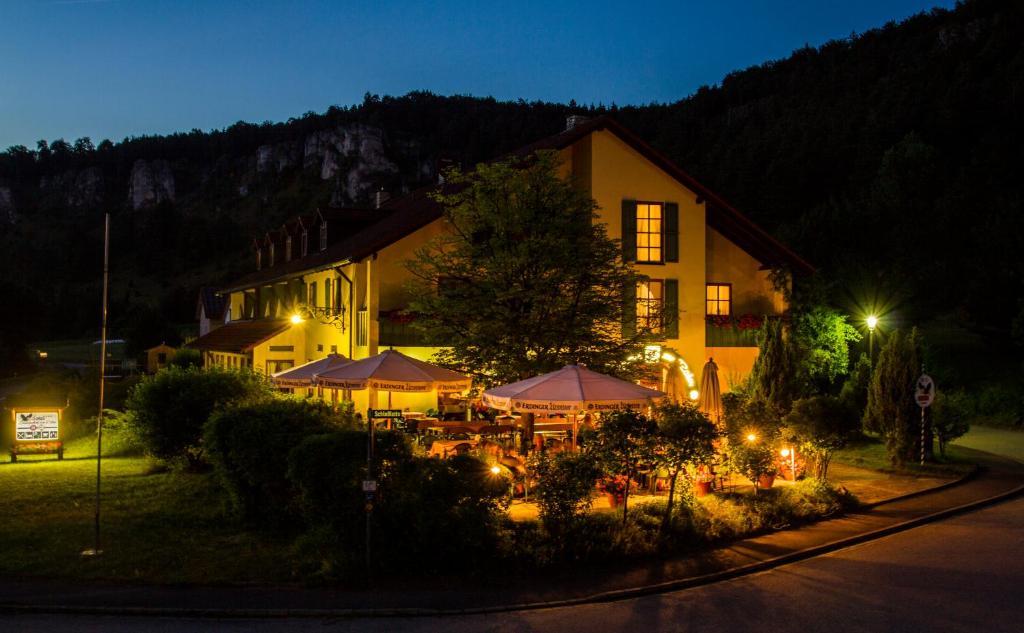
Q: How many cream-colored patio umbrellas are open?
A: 3